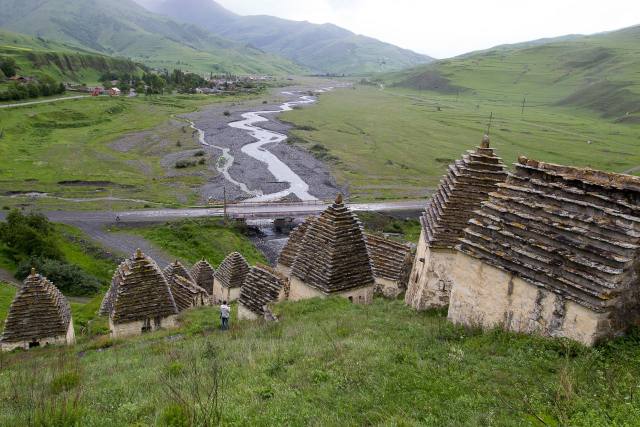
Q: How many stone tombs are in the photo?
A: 13